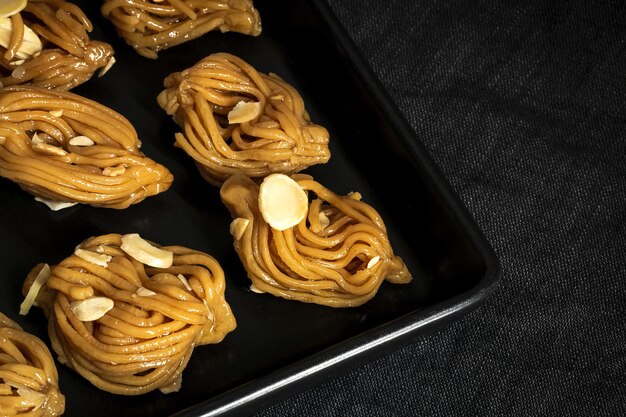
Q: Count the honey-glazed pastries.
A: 7